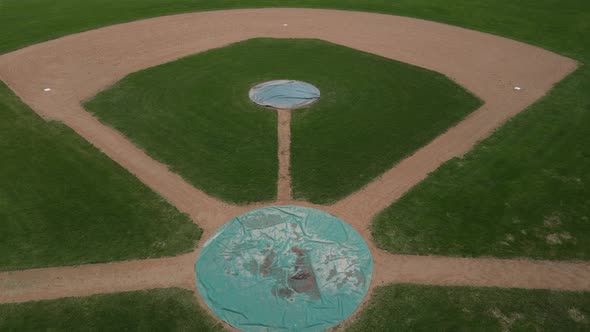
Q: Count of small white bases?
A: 3